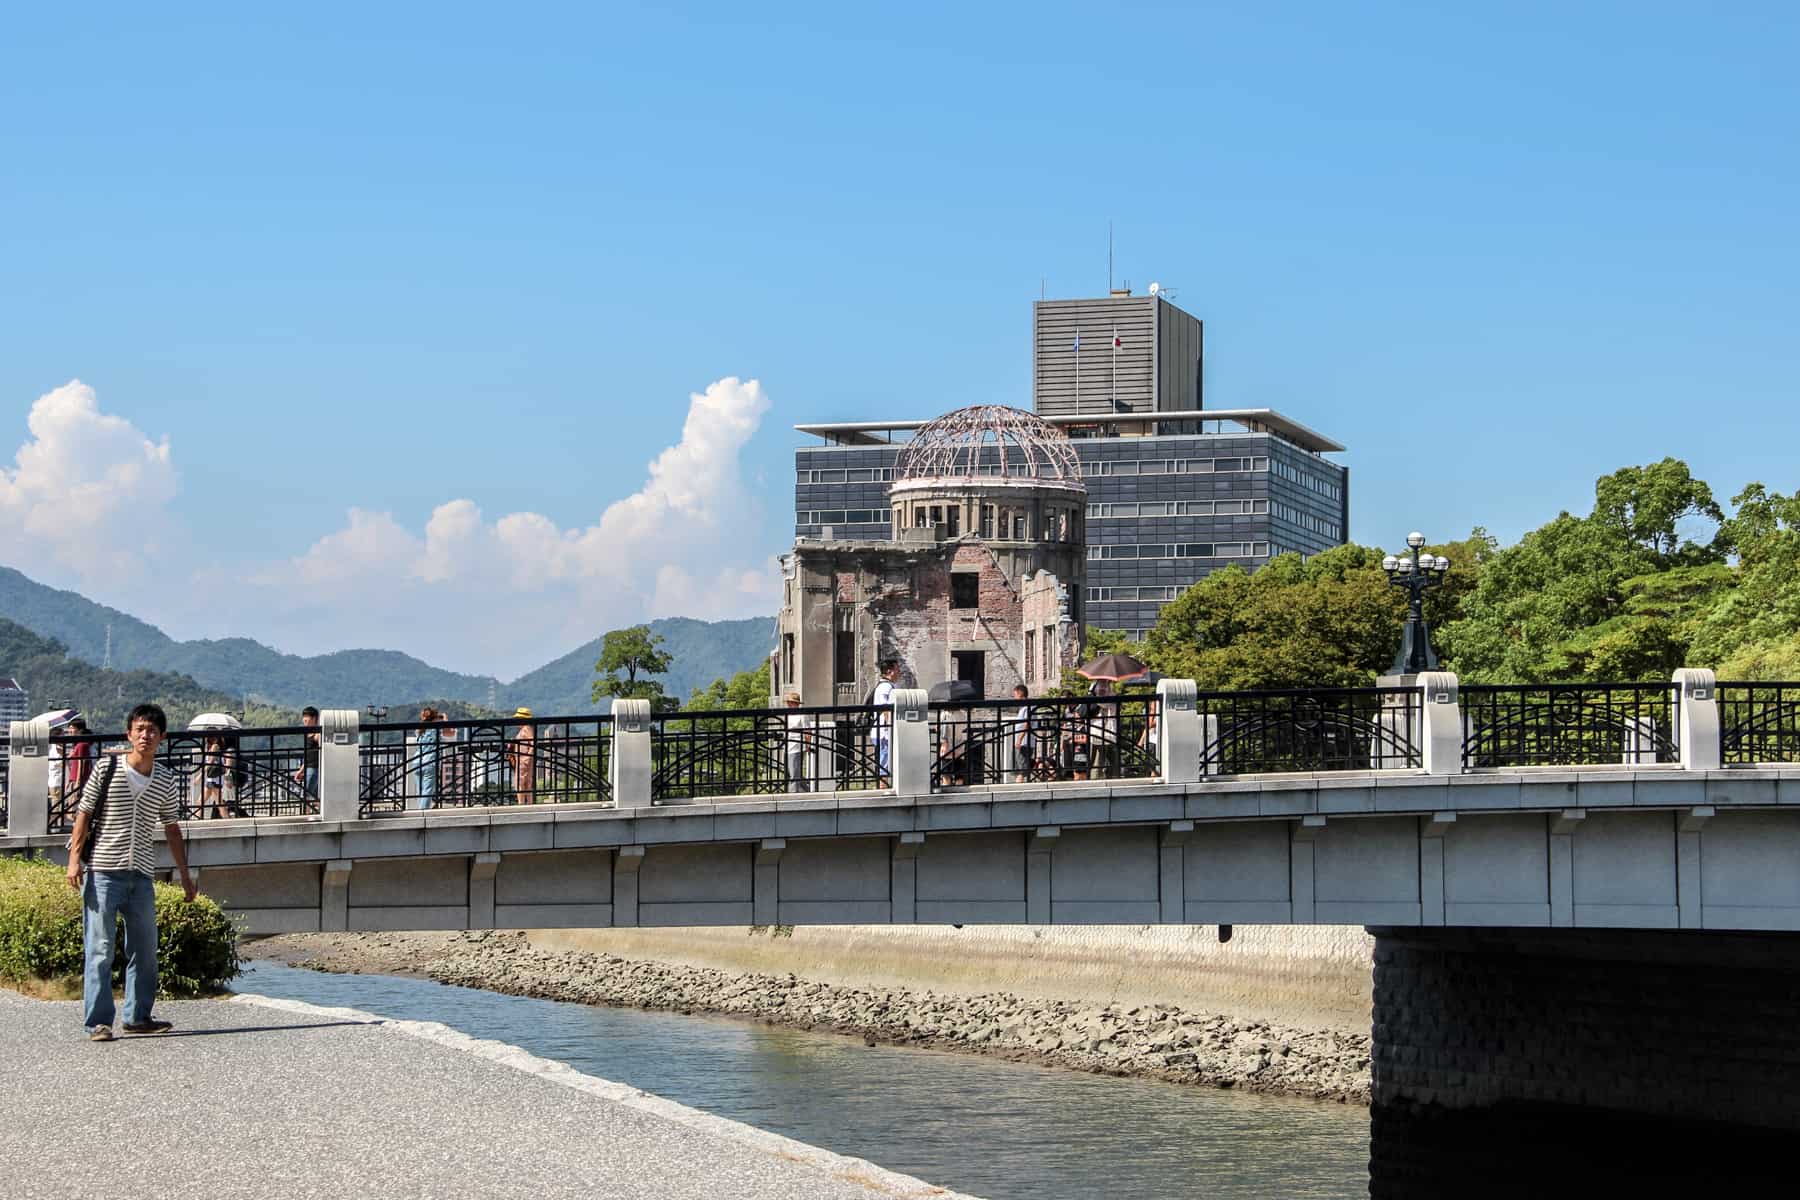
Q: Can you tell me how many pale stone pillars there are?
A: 7